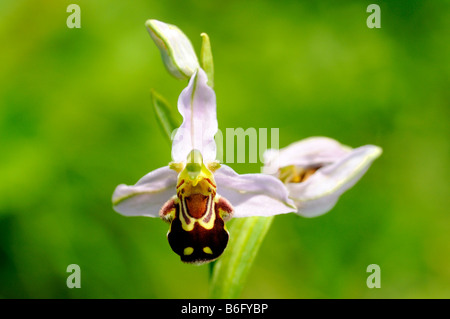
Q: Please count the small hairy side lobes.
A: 2